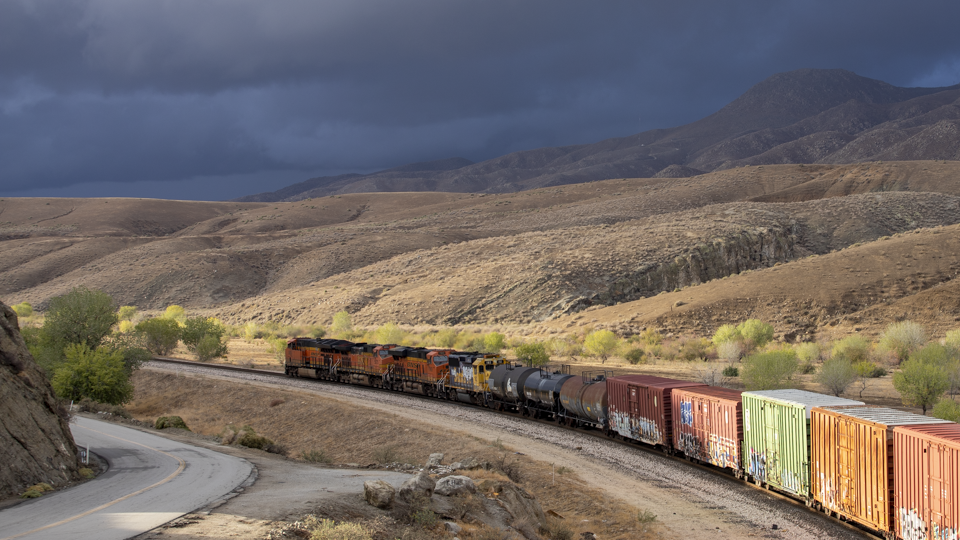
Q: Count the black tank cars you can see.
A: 2